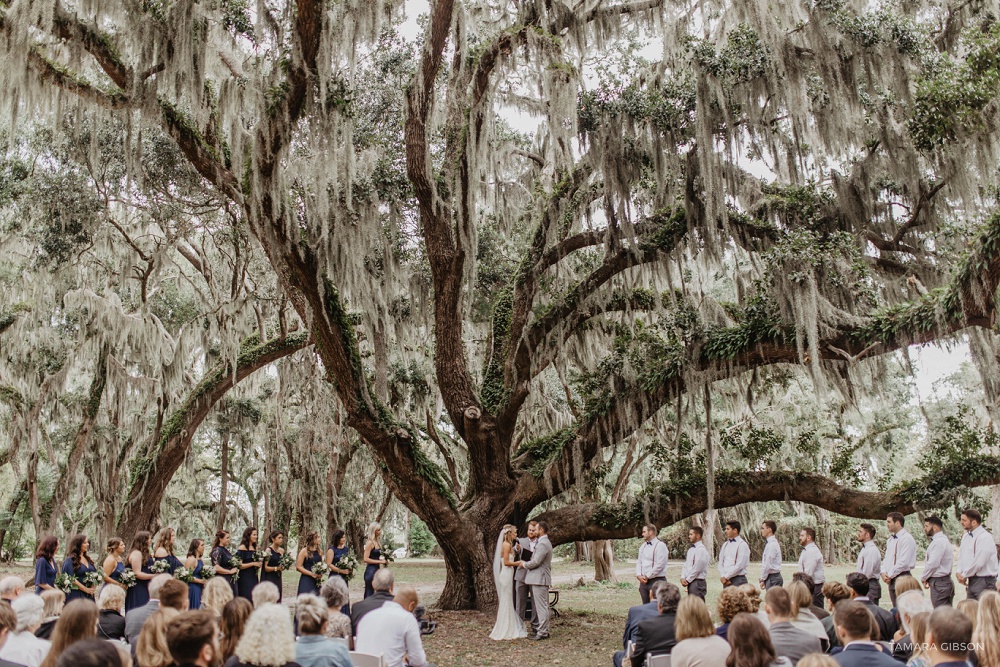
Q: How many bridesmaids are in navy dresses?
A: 12